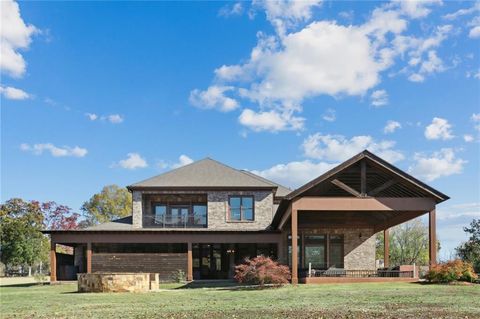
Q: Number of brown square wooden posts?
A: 6